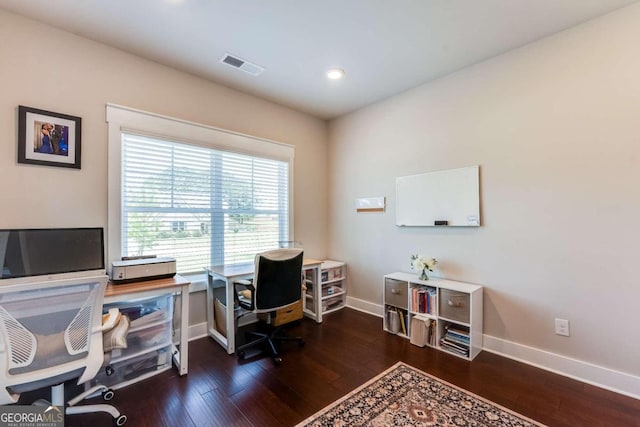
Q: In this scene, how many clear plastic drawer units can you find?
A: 2